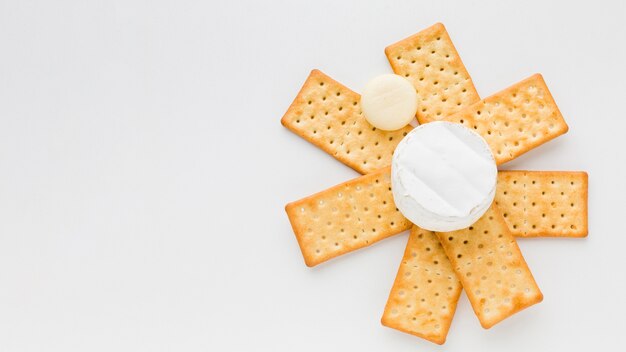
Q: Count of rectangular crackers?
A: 7